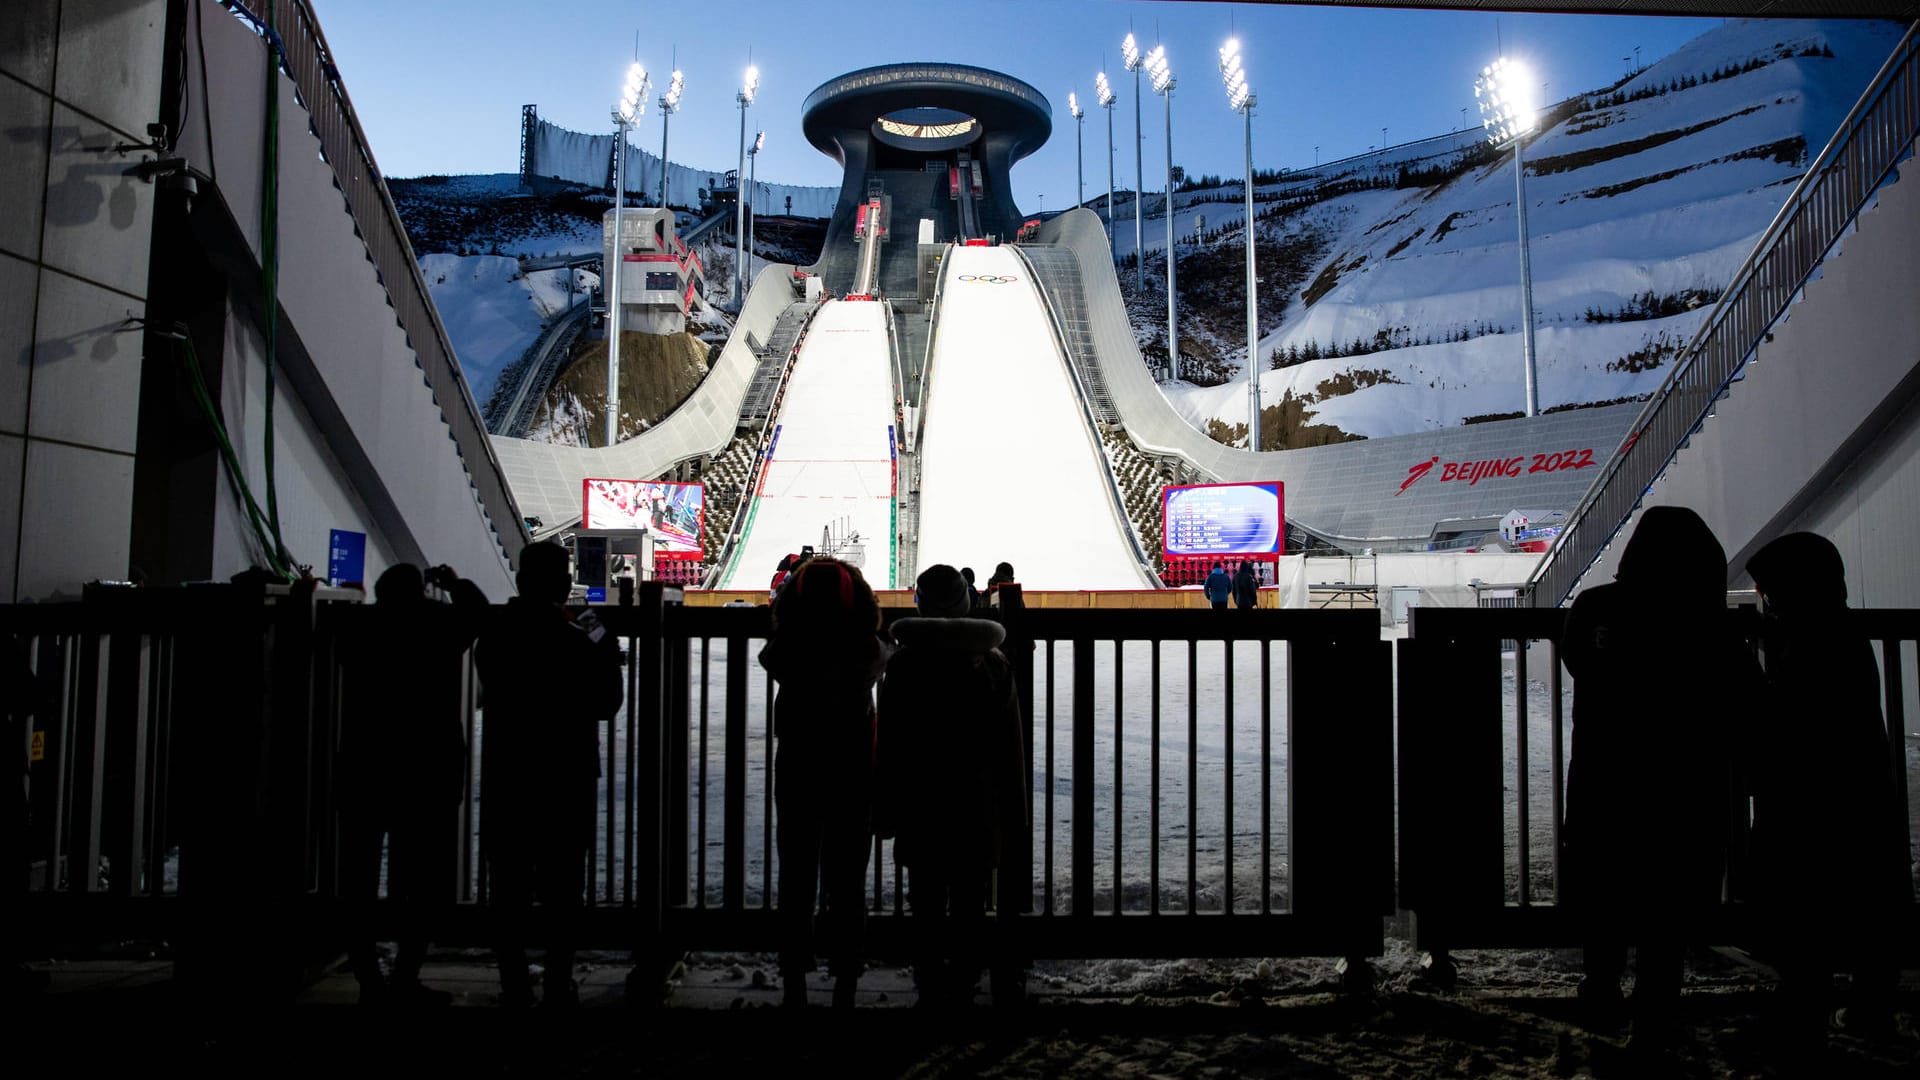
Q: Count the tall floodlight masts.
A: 10